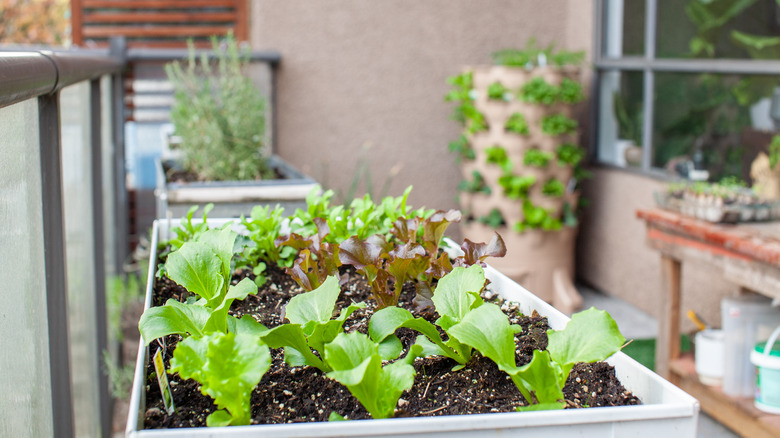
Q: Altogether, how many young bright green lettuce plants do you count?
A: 6